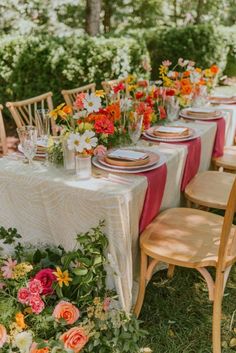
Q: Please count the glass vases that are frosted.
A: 2